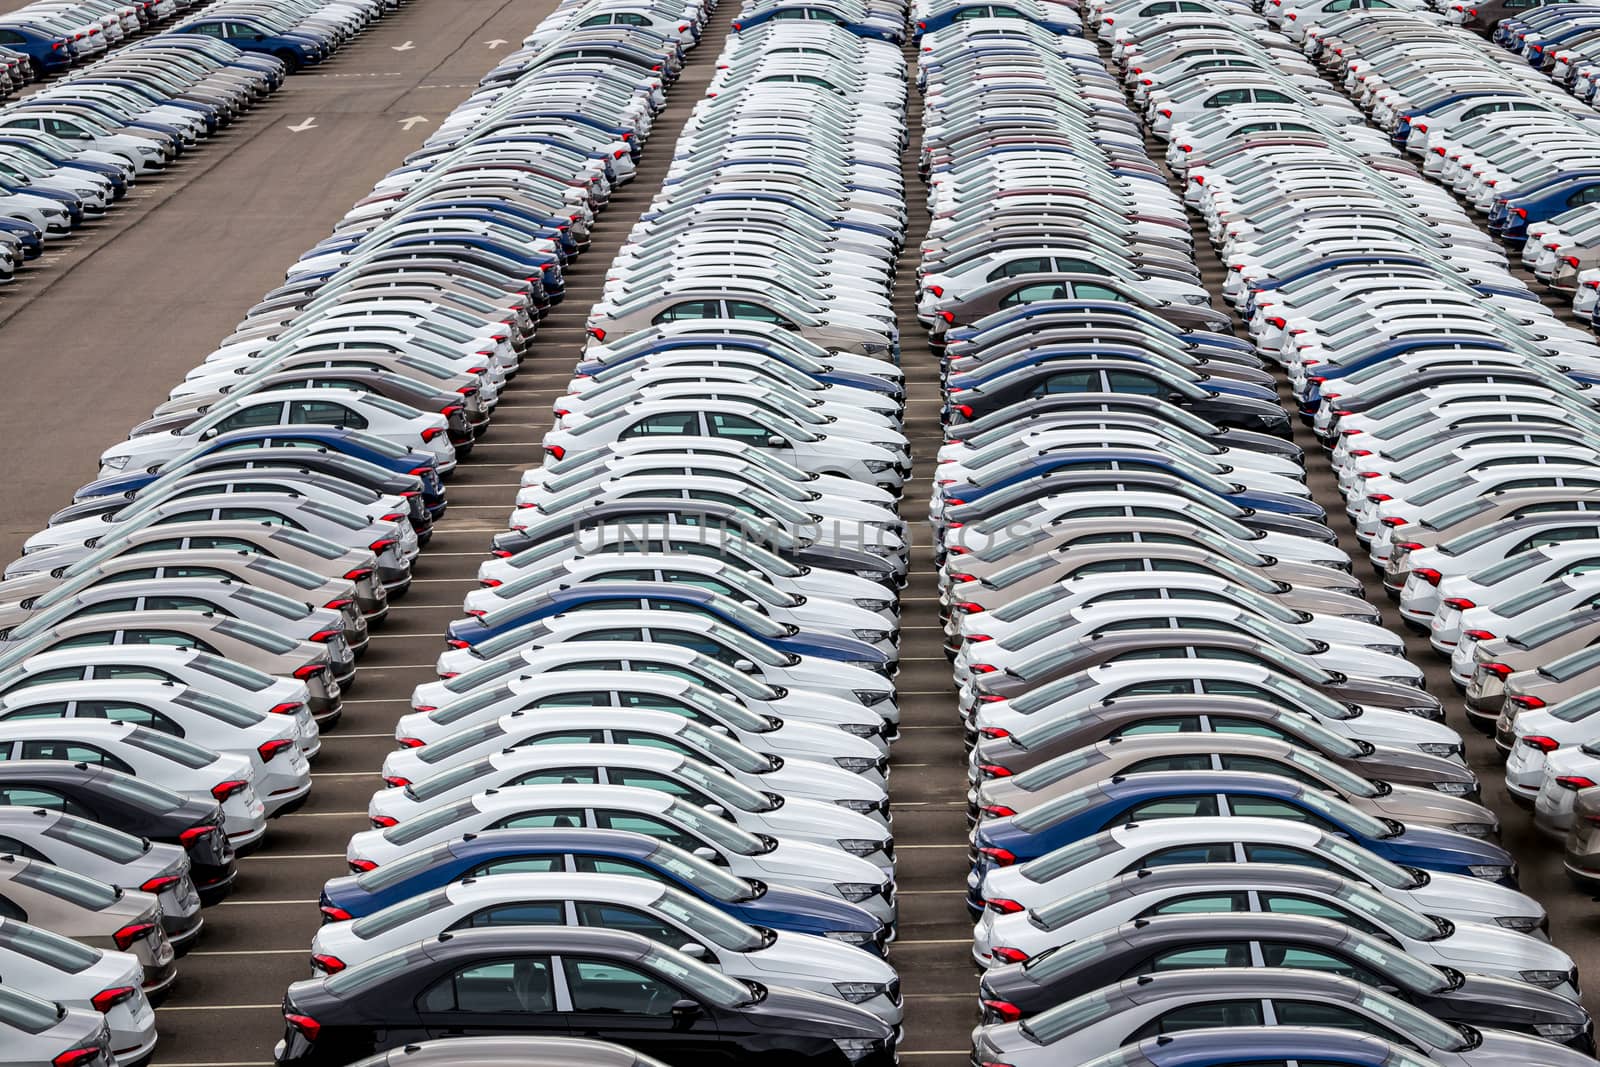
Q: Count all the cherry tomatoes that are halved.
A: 0